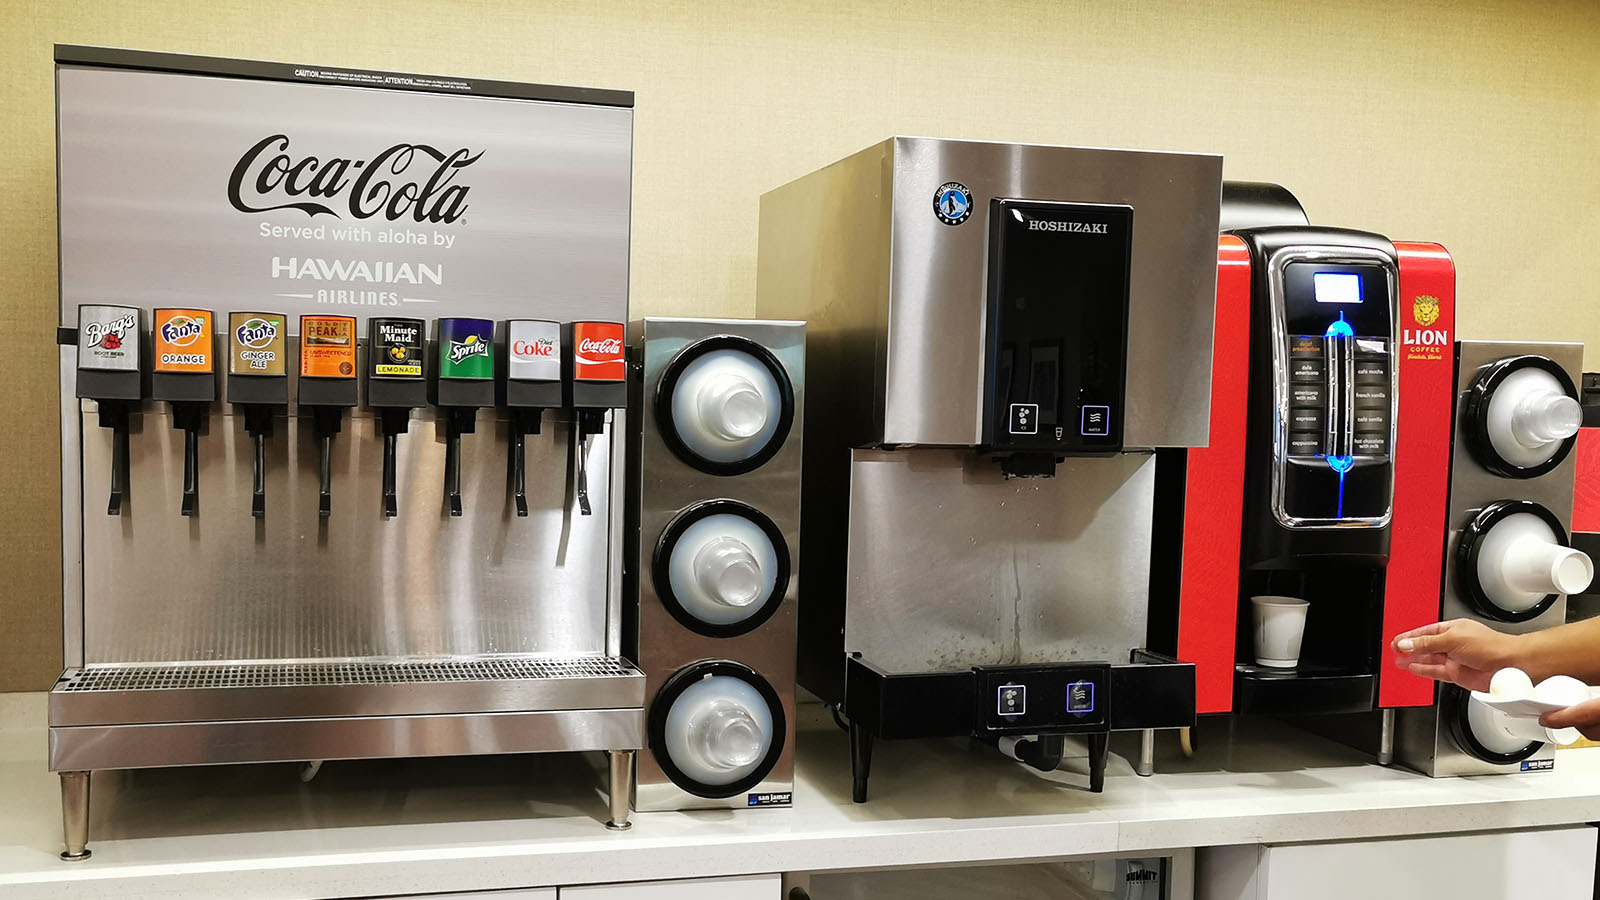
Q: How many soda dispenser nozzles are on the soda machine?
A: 8